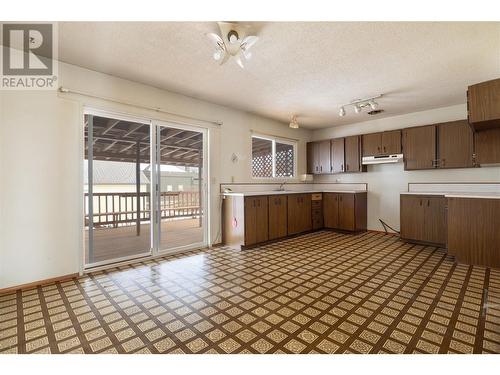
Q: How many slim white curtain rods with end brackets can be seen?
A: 2